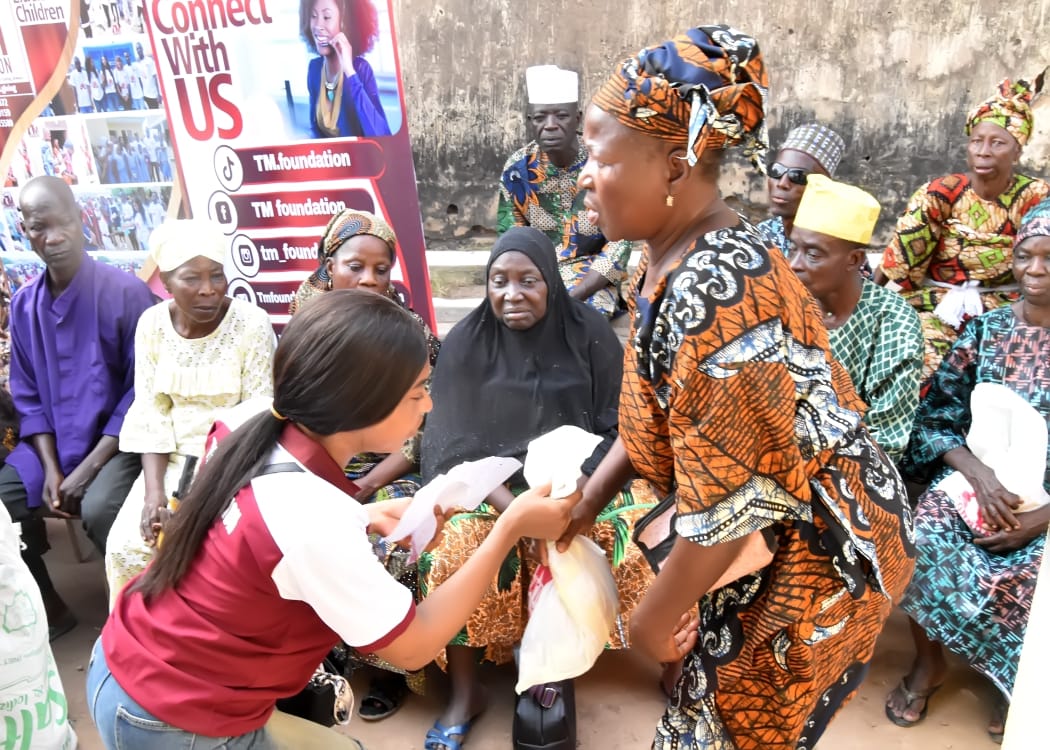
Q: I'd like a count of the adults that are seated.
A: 9